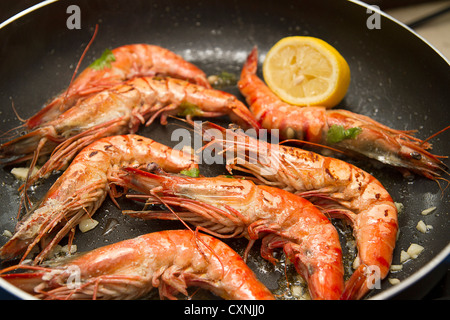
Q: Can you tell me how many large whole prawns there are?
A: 7